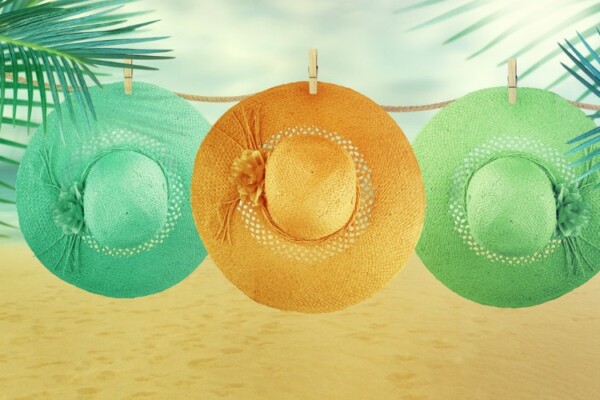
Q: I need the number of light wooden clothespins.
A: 3